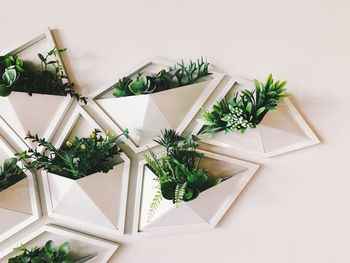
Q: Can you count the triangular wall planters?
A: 7